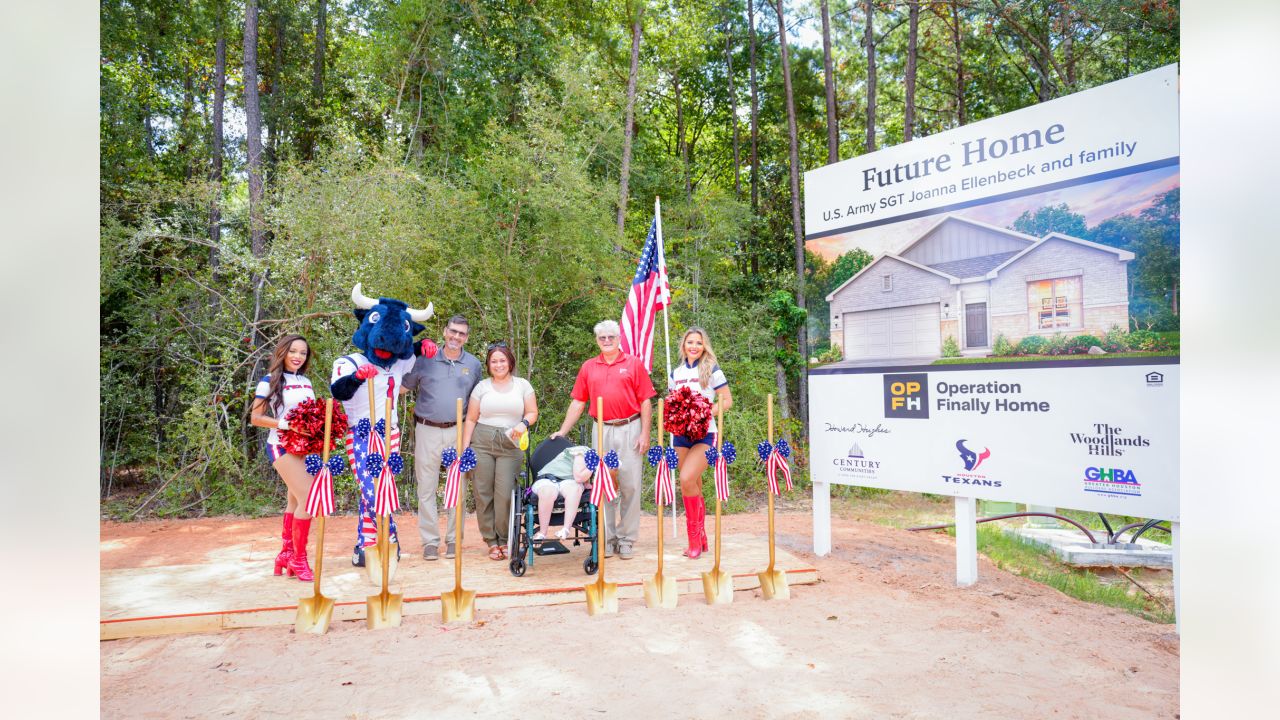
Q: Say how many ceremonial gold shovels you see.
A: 8